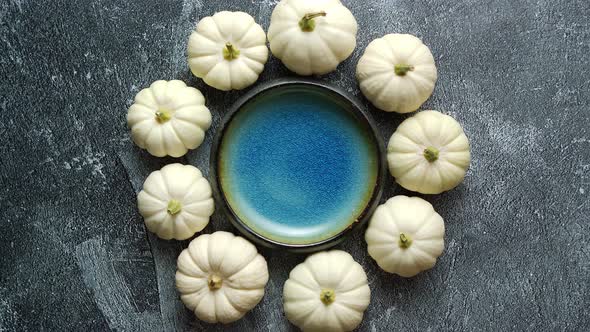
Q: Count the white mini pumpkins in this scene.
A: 9